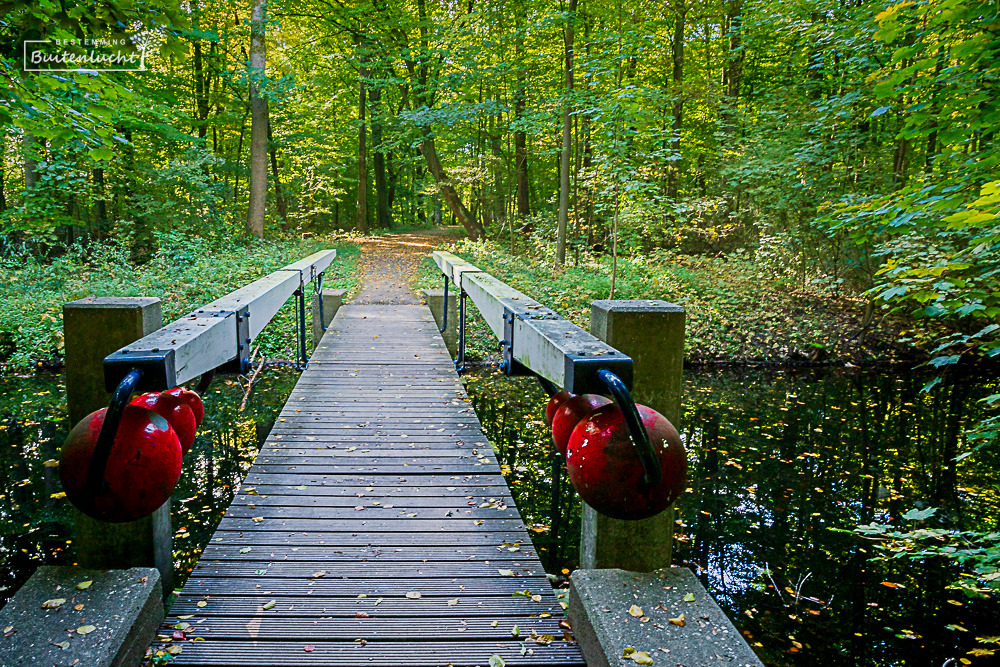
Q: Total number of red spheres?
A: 6